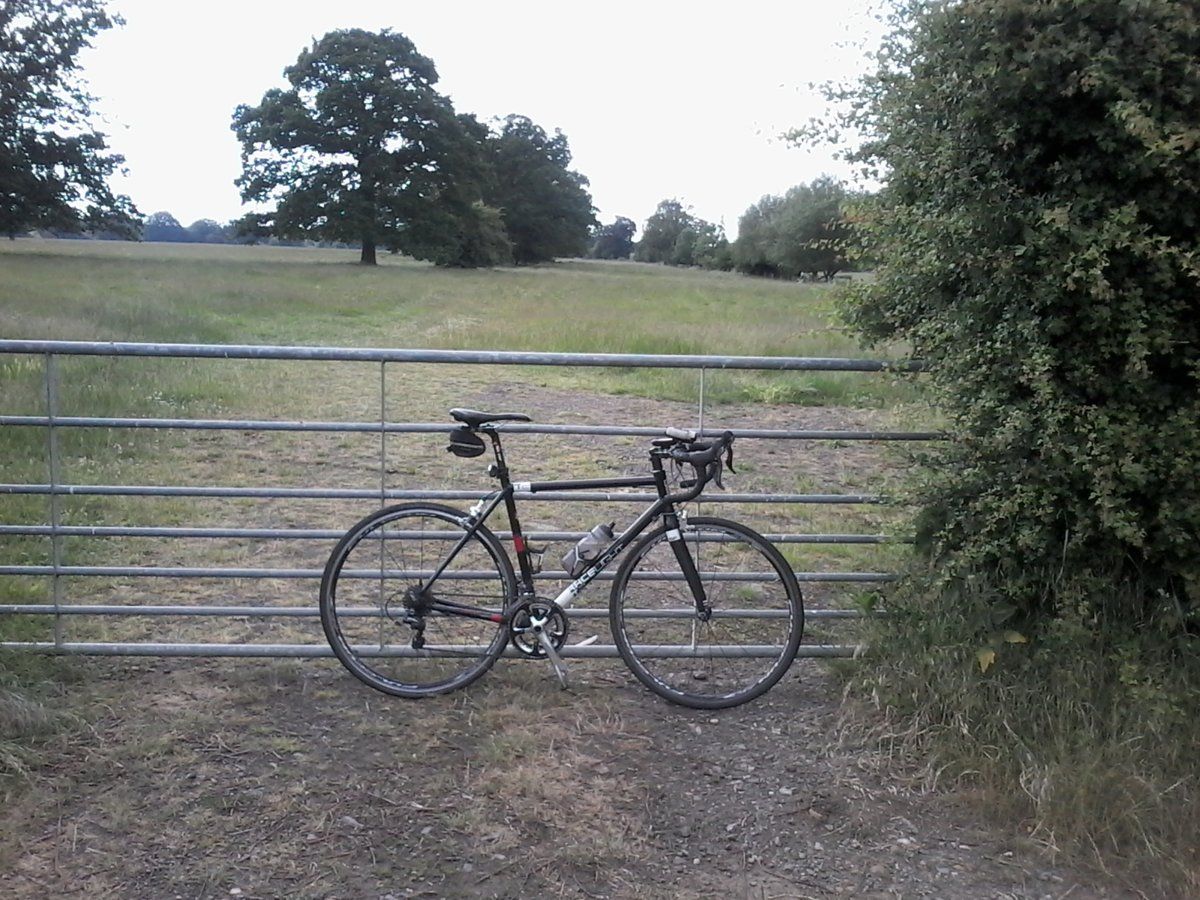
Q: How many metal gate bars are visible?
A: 7